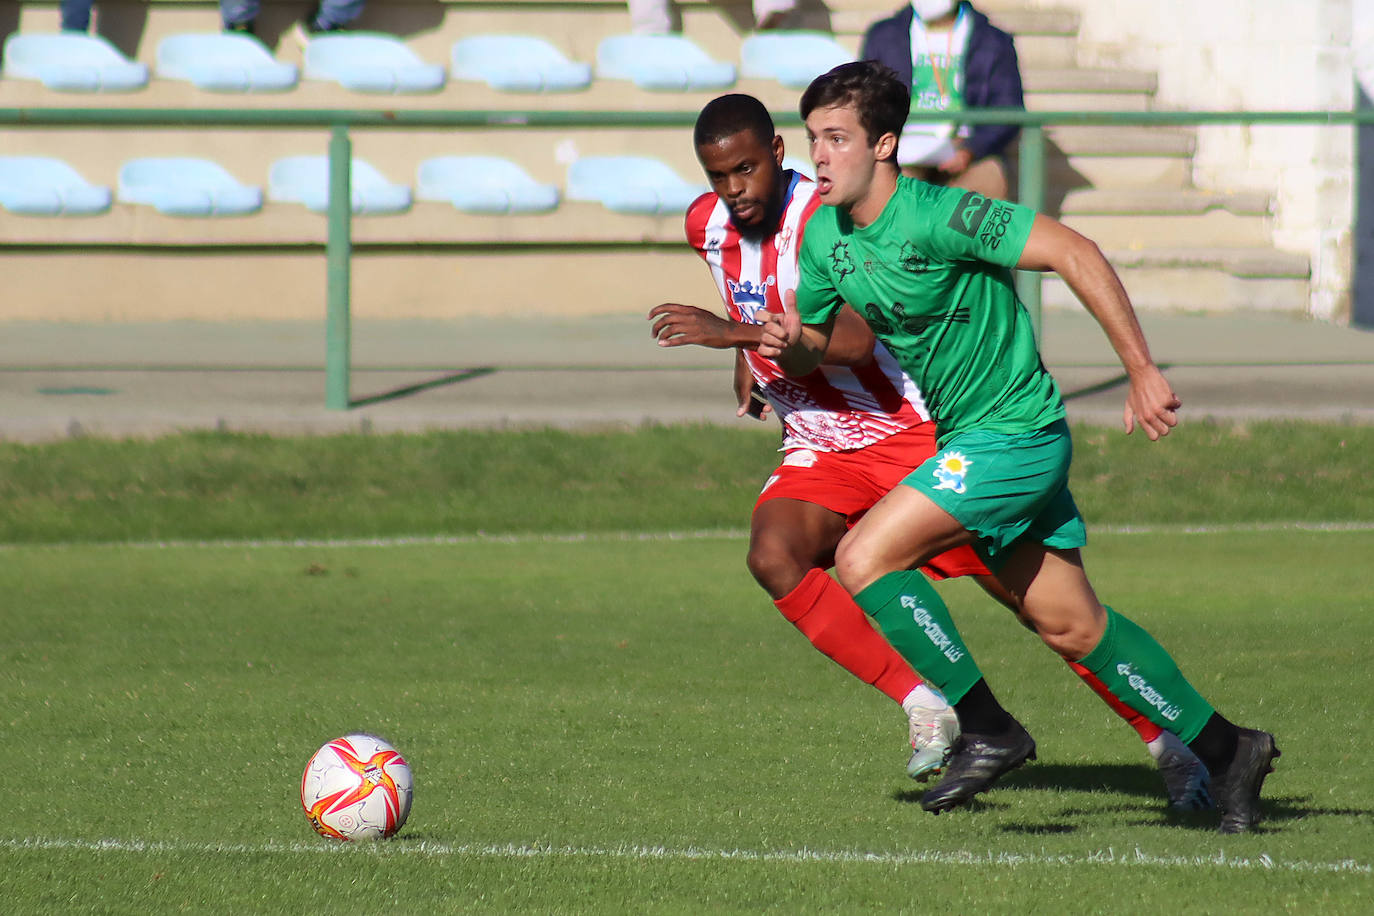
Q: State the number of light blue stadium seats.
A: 12